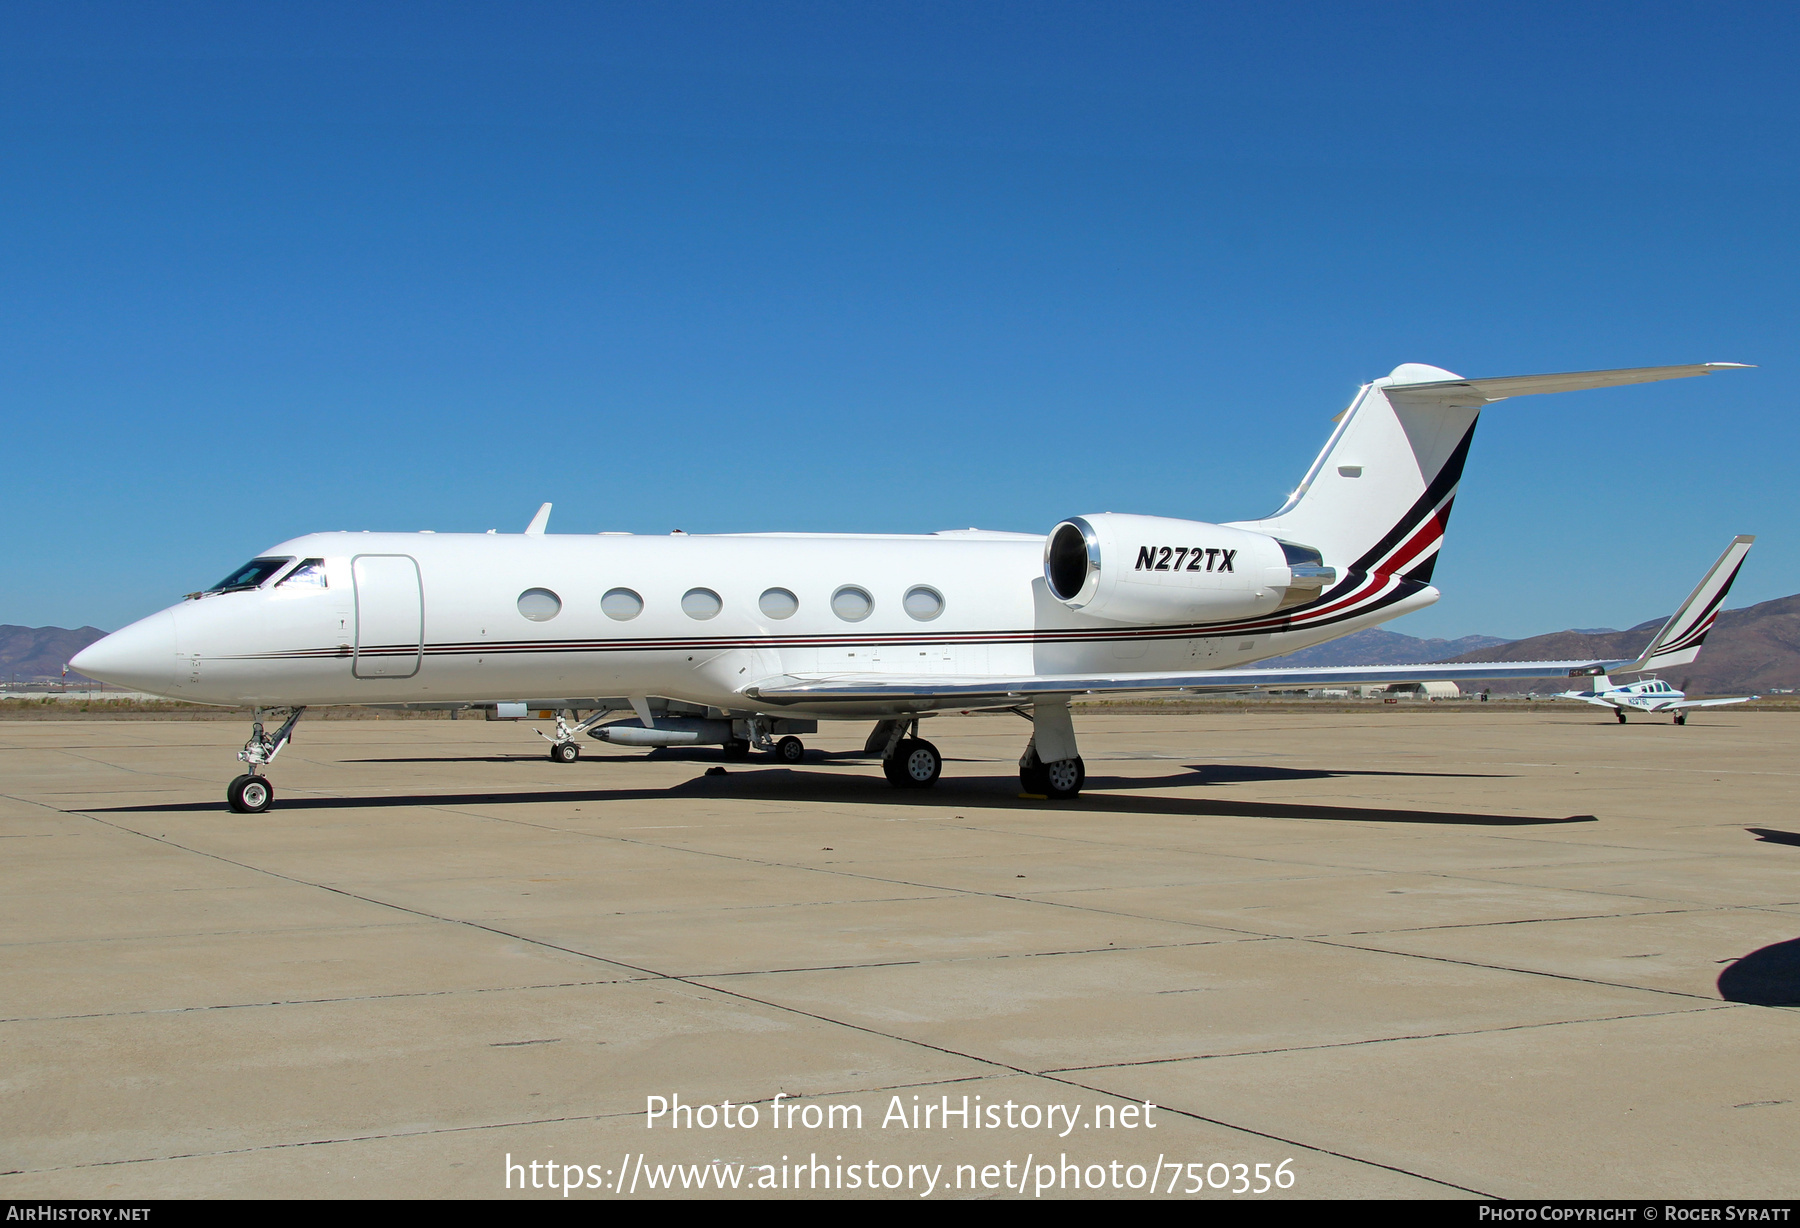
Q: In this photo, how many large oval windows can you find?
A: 6